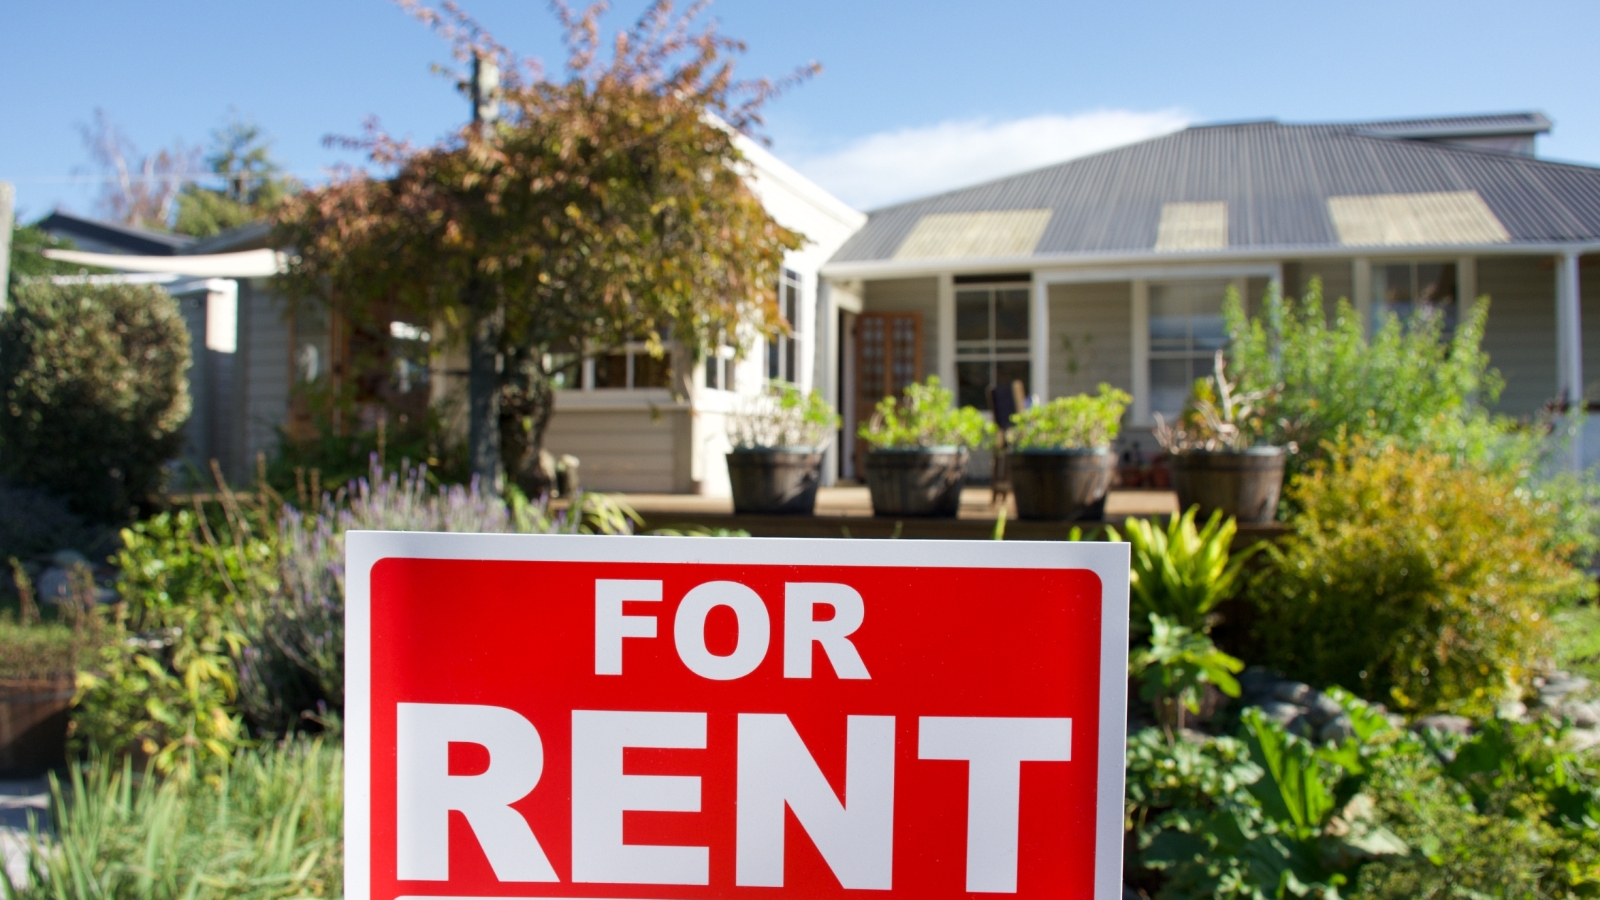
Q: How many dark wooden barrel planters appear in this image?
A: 4